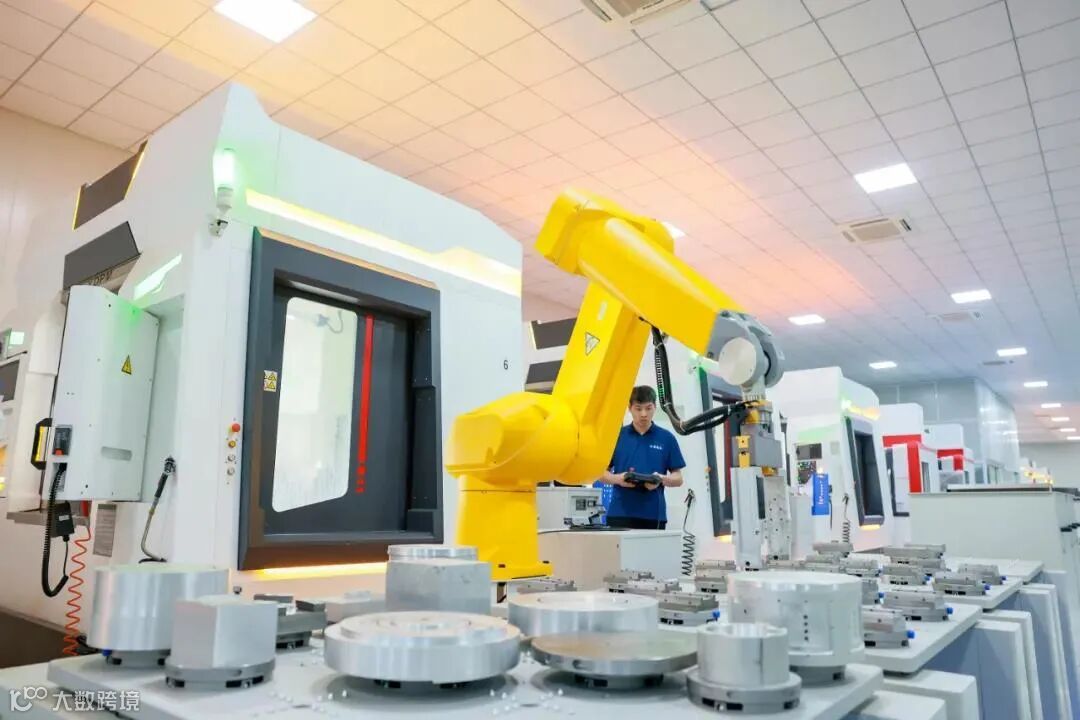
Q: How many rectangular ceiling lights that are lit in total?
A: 12